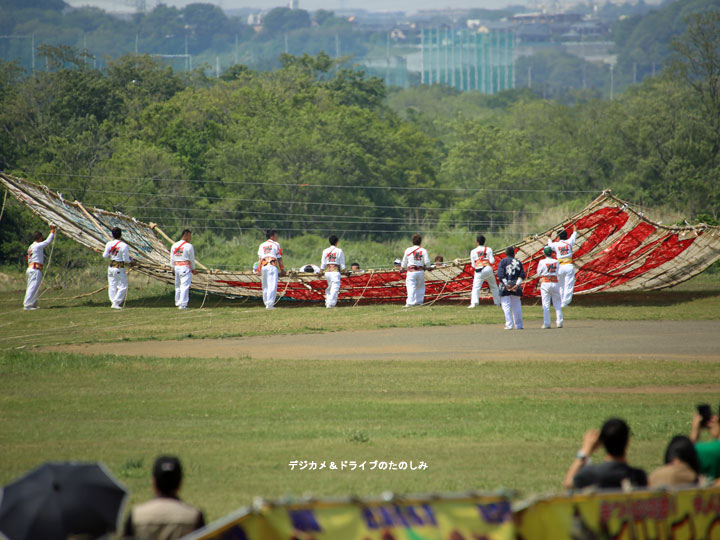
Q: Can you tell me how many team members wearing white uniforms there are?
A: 9